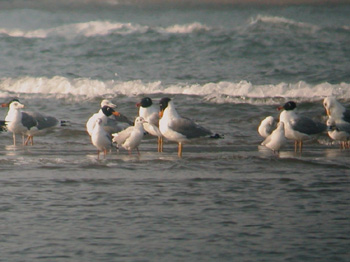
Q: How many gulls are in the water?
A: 13